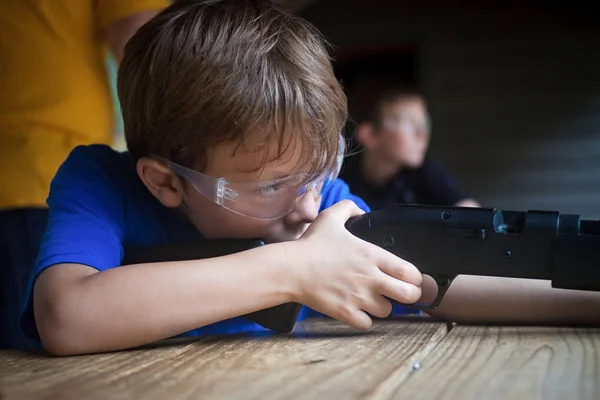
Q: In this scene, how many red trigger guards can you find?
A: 0